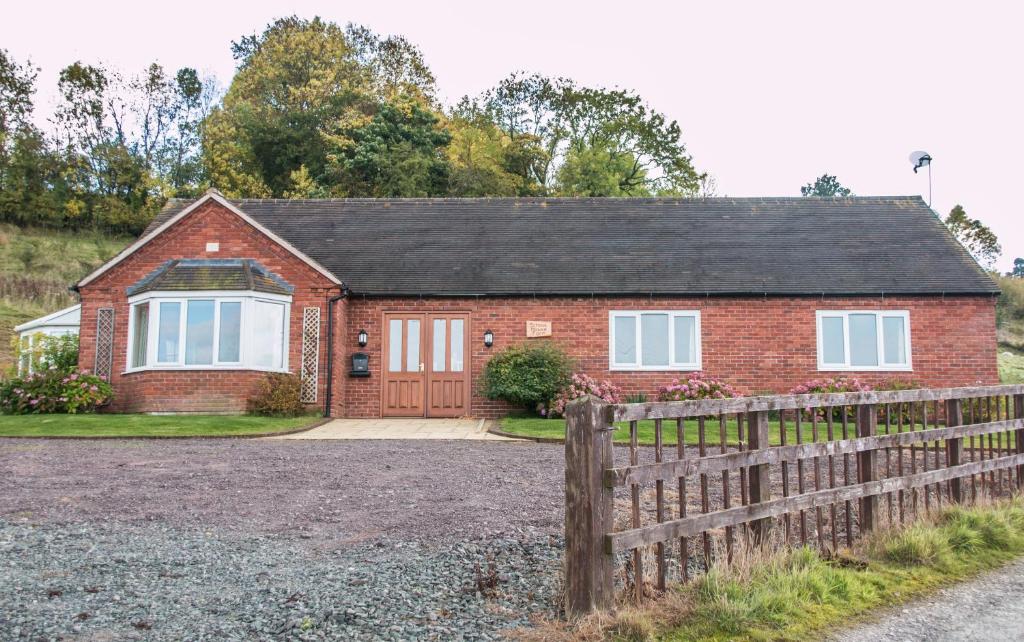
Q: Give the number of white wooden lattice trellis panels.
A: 2